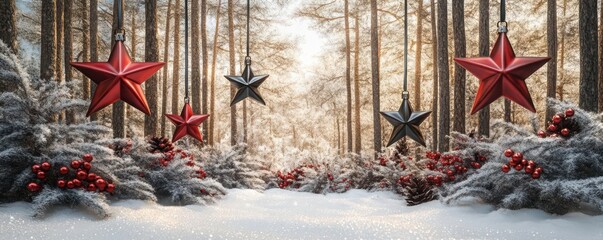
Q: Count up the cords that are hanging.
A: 5